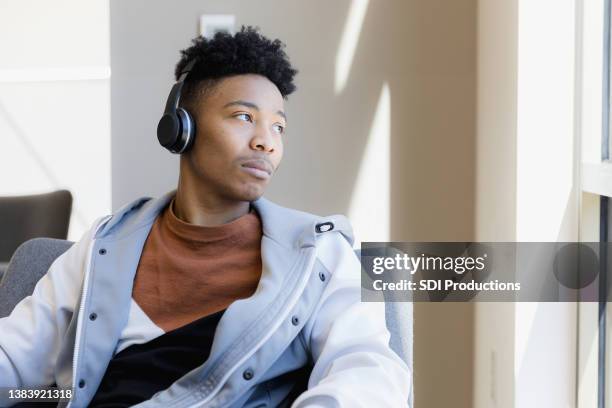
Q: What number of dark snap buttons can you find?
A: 6